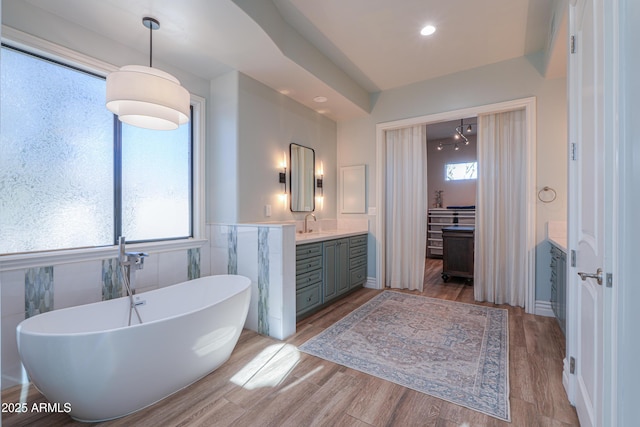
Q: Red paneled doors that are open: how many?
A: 0